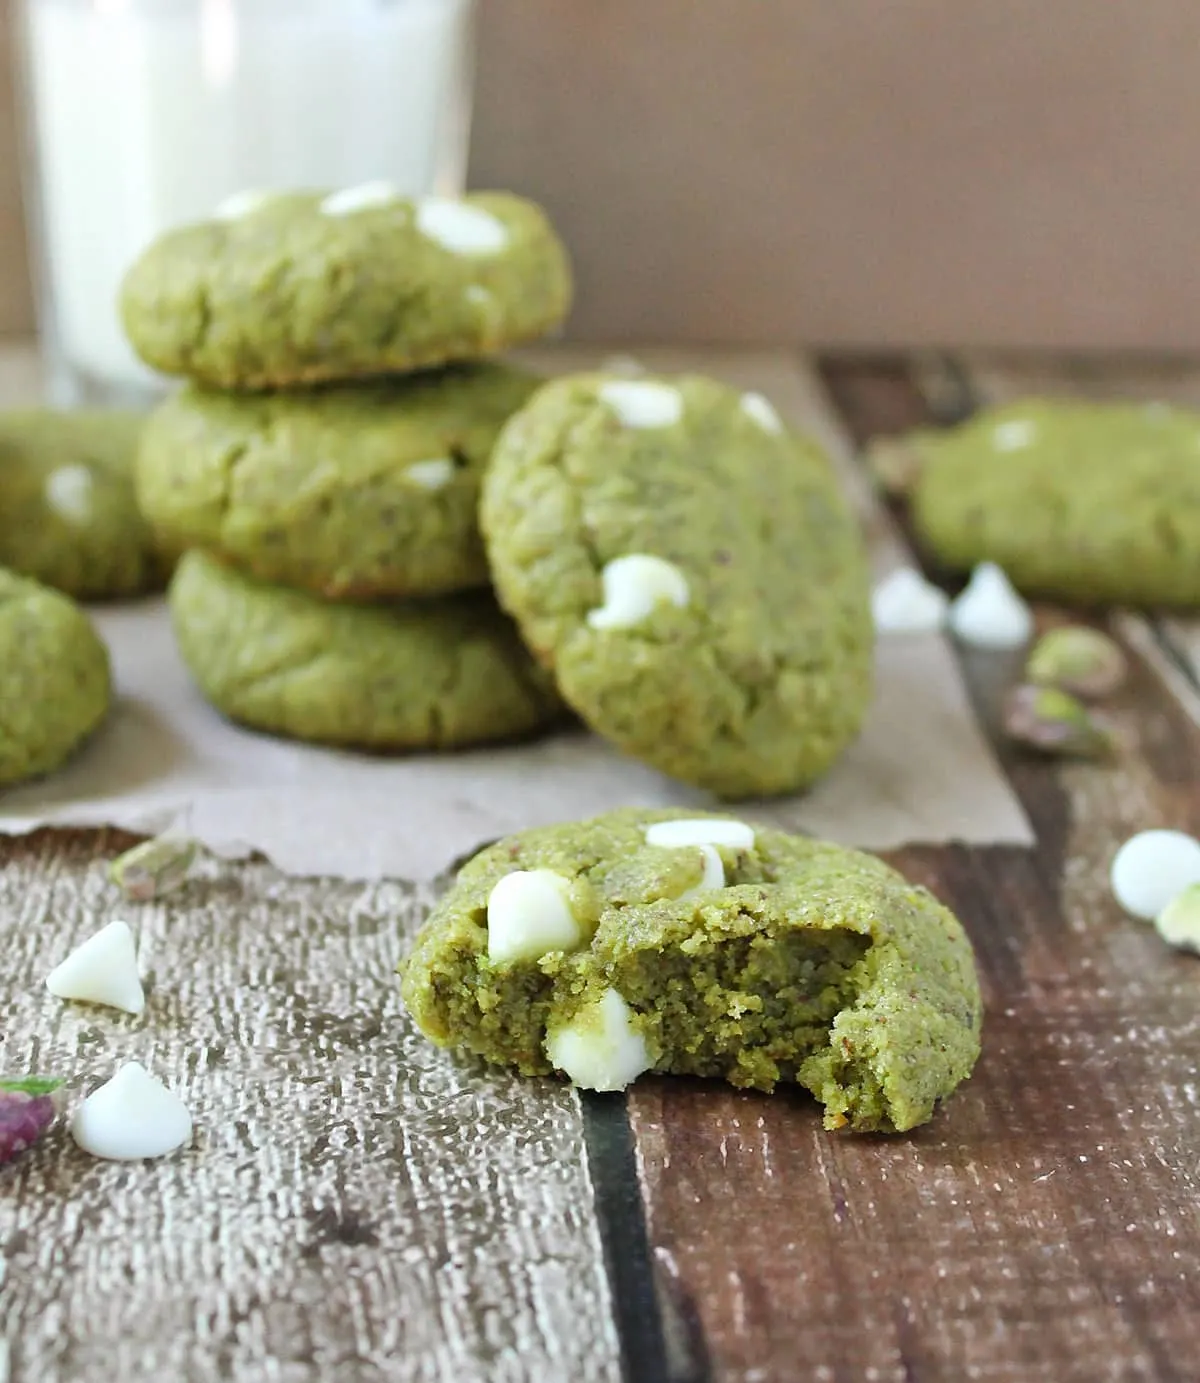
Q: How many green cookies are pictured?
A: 8